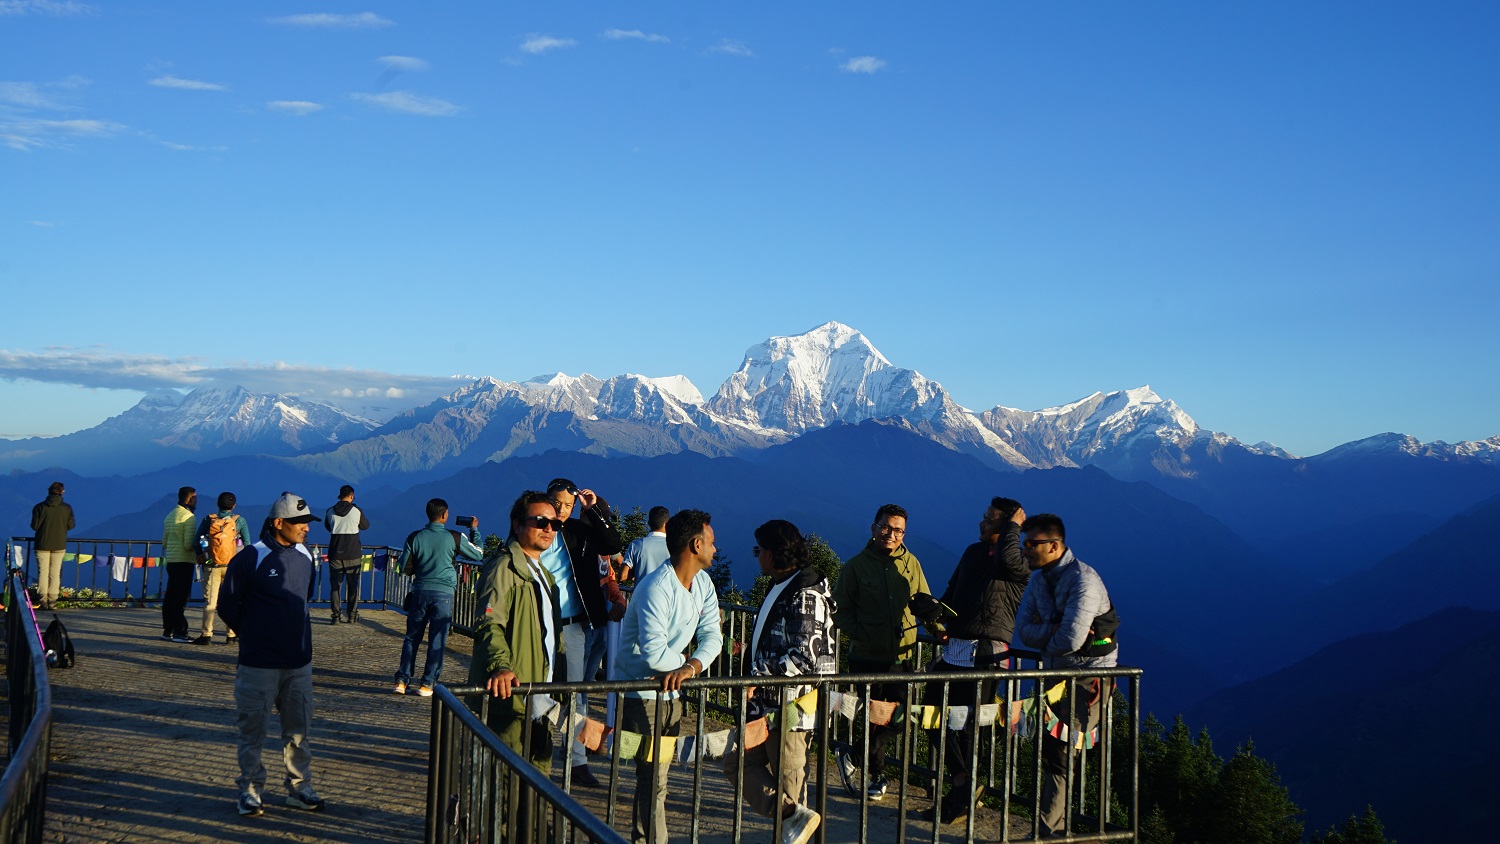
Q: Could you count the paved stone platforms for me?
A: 1